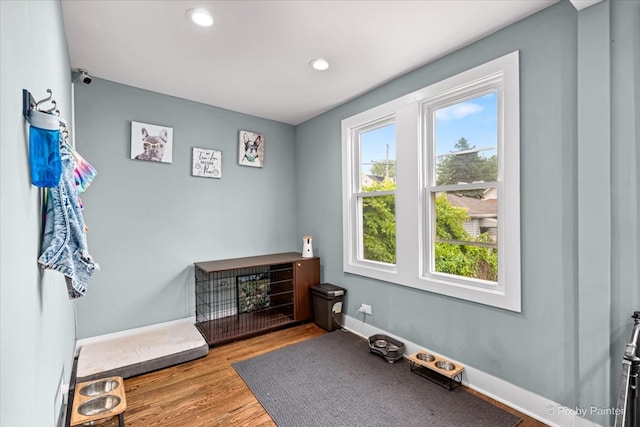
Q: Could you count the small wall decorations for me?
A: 3